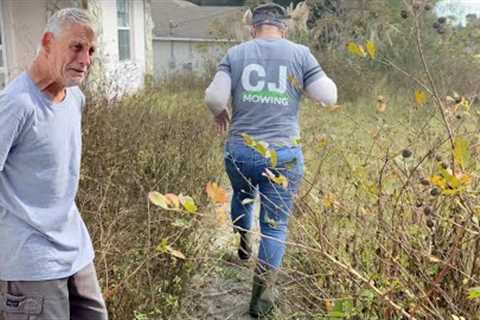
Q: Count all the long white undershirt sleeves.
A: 2